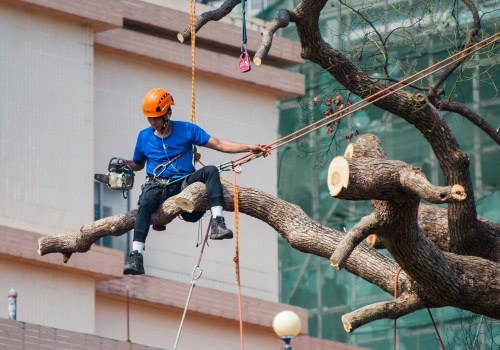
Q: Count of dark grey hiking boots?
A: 2